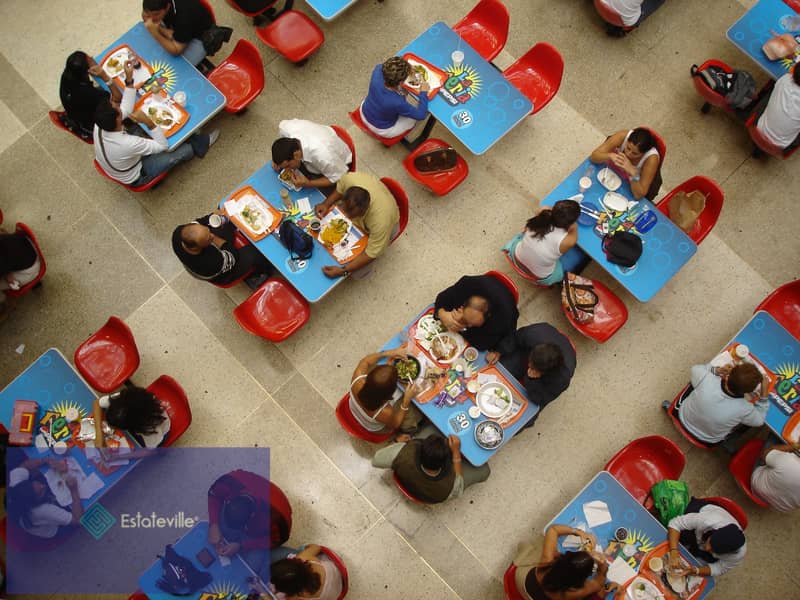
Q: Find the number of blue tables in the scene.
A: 11